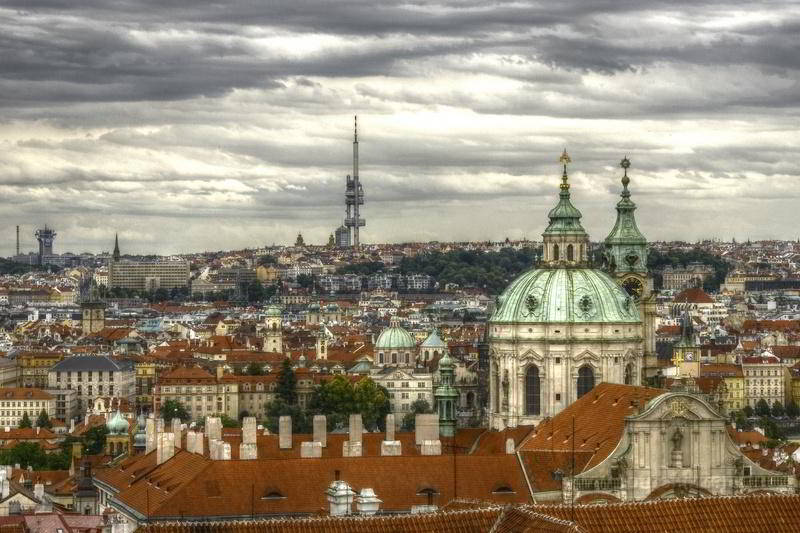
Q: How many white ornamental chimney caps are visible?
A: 2